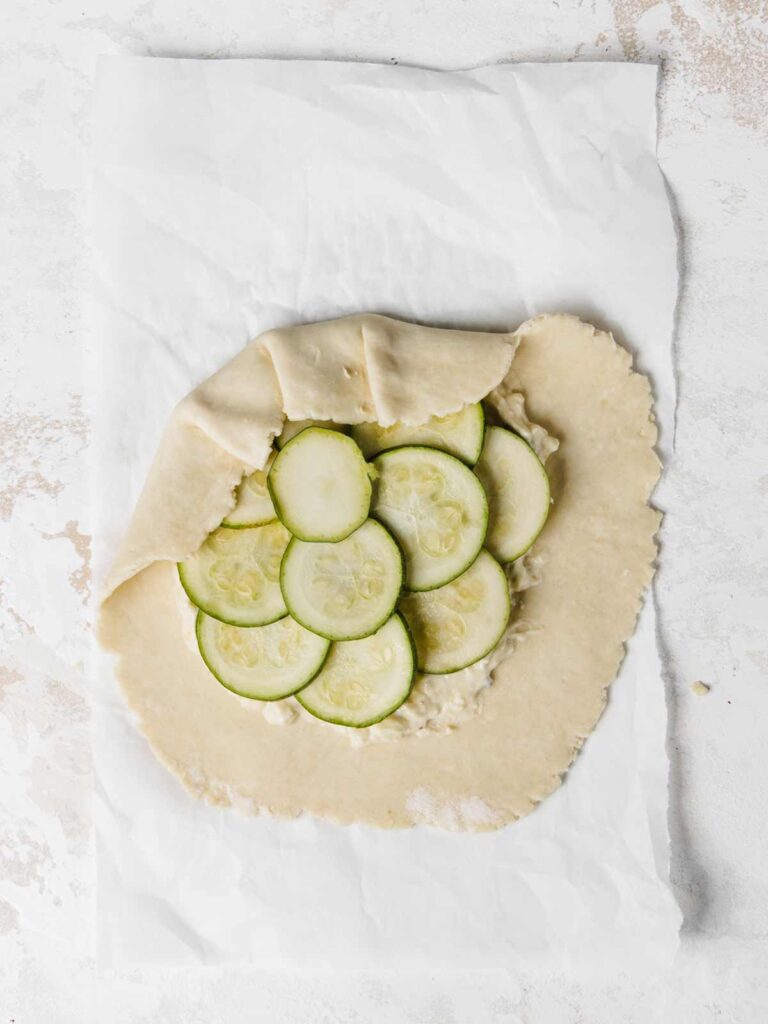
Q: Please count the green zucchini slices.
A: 11